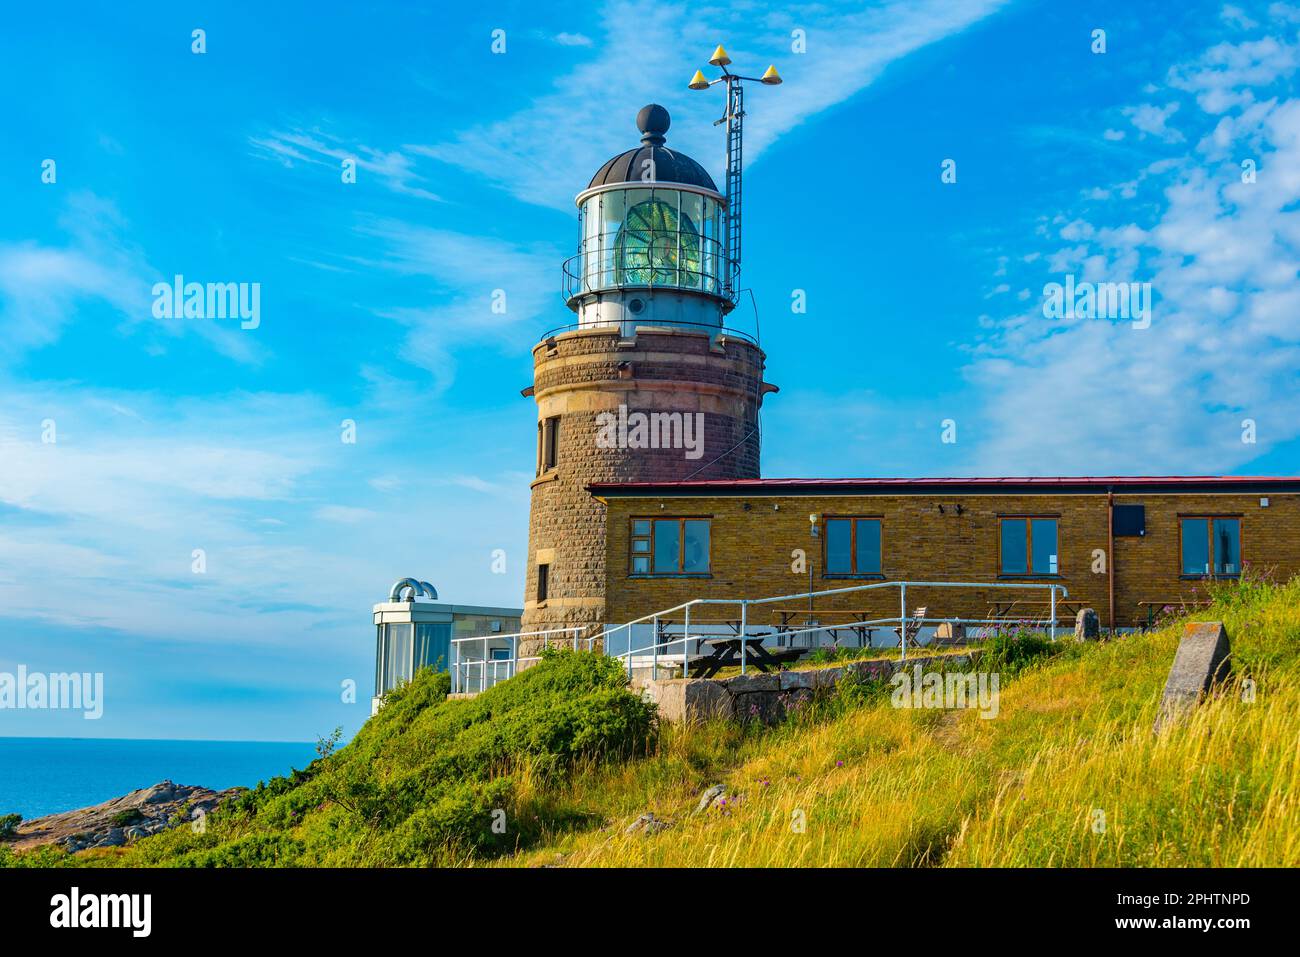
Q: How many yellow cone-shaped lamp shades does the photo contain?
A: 3